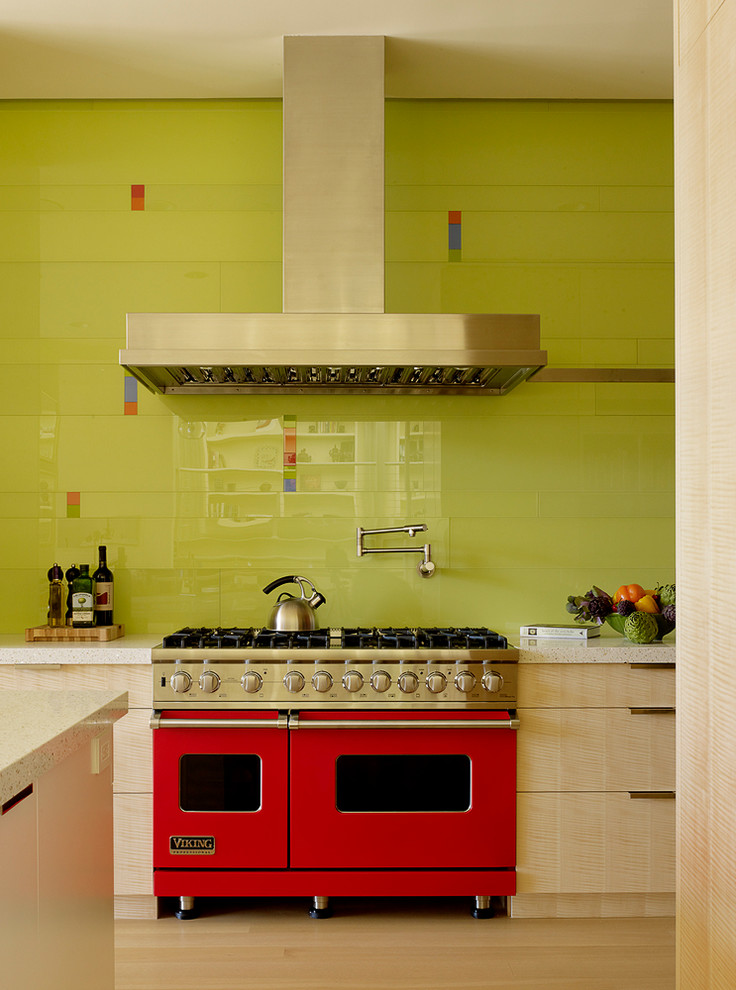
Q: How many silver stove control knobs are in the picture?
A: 11